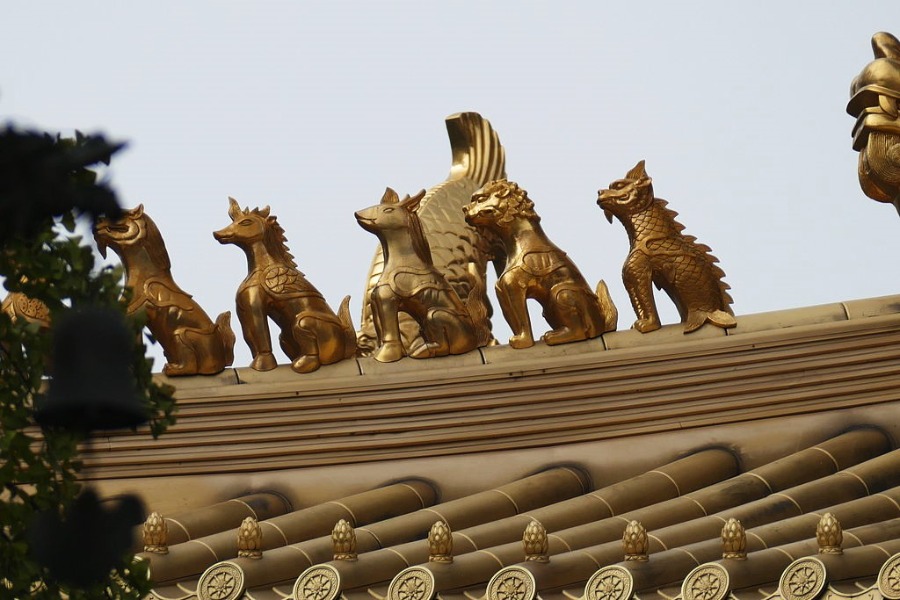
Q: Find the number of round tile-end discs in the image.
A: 8